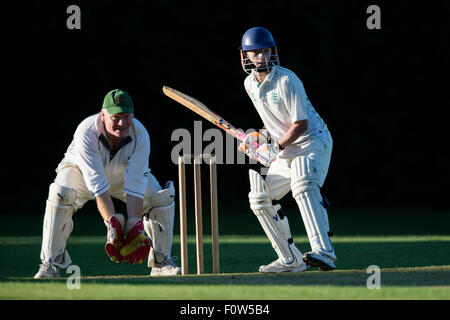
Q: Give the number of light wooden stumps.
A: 3